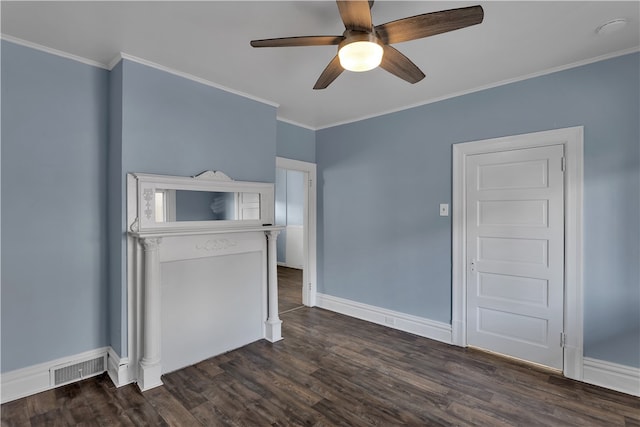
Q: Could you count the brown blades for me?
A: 5